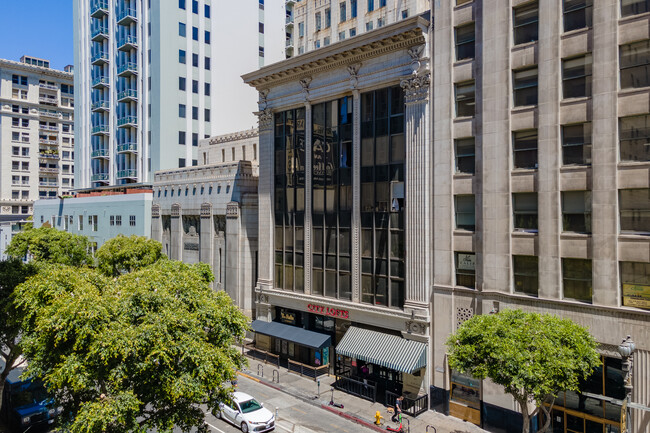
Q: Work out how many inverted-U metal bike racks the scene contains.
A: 4